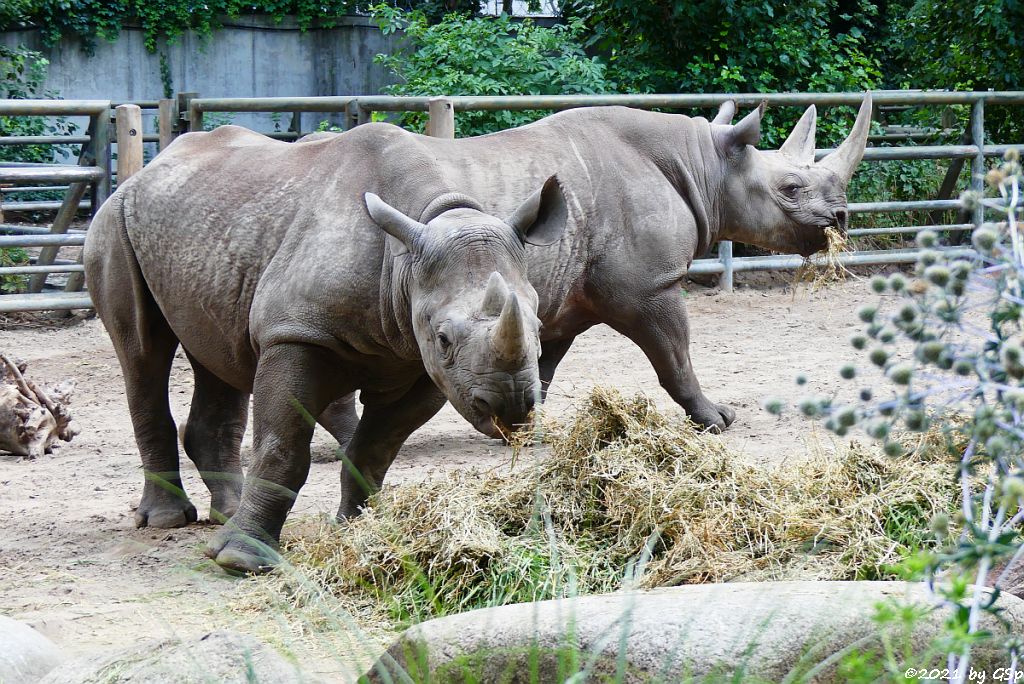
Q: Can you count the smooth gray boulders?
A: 3